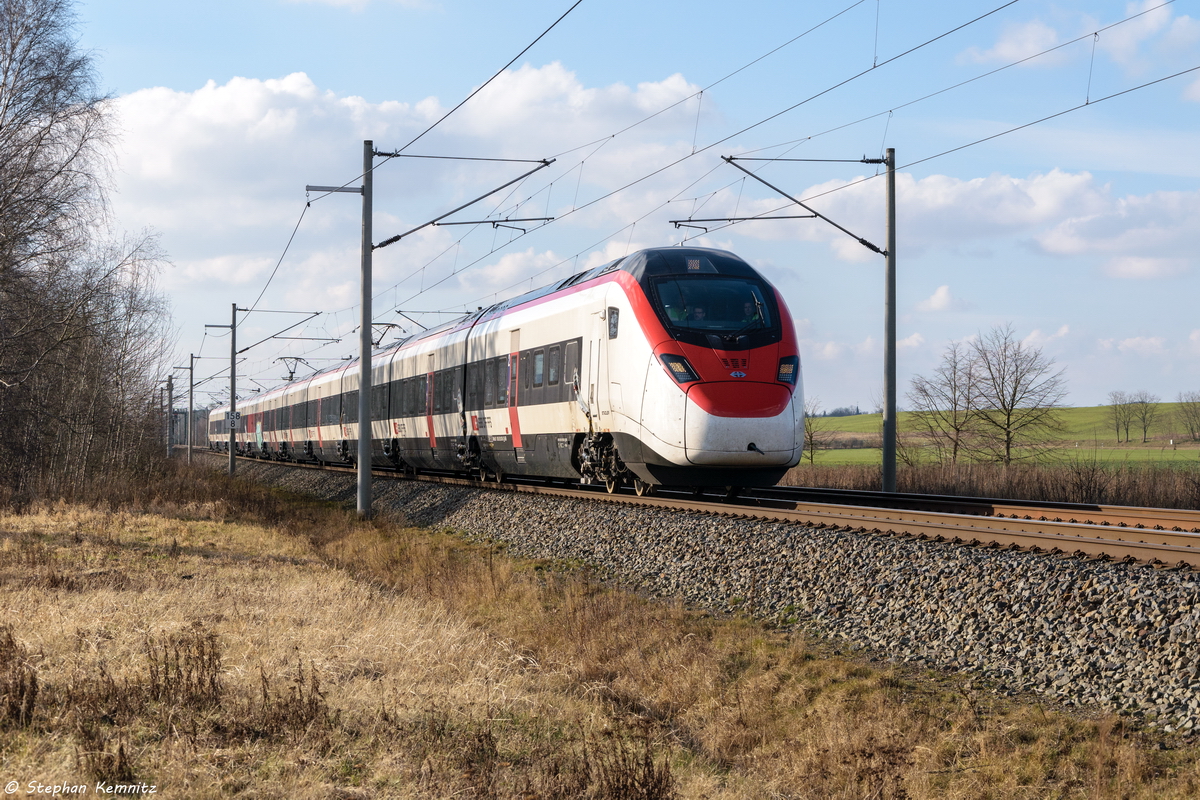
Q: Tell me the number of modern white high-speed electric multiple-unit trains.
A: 1